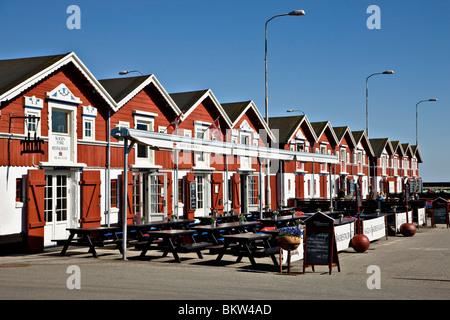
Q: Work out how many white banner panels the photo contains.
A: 5